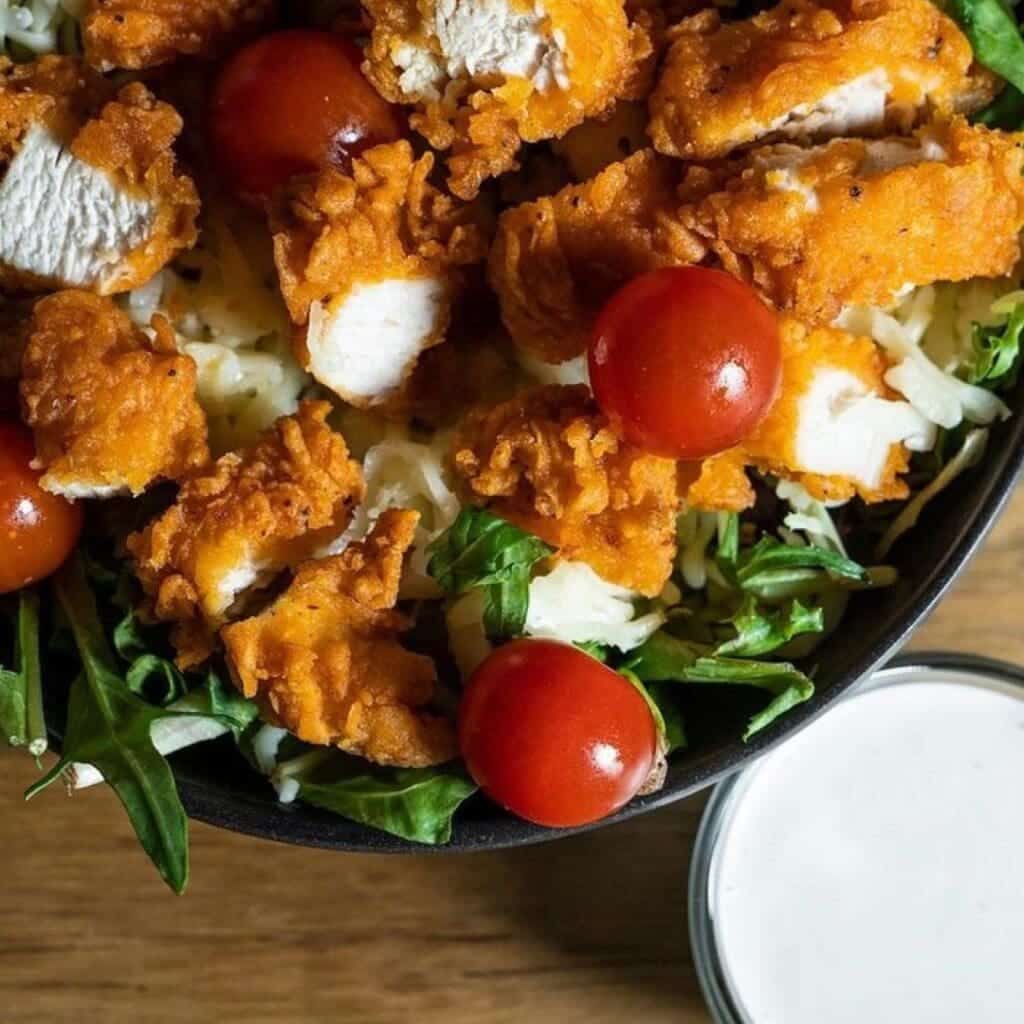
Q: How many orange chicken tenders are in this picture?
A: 12